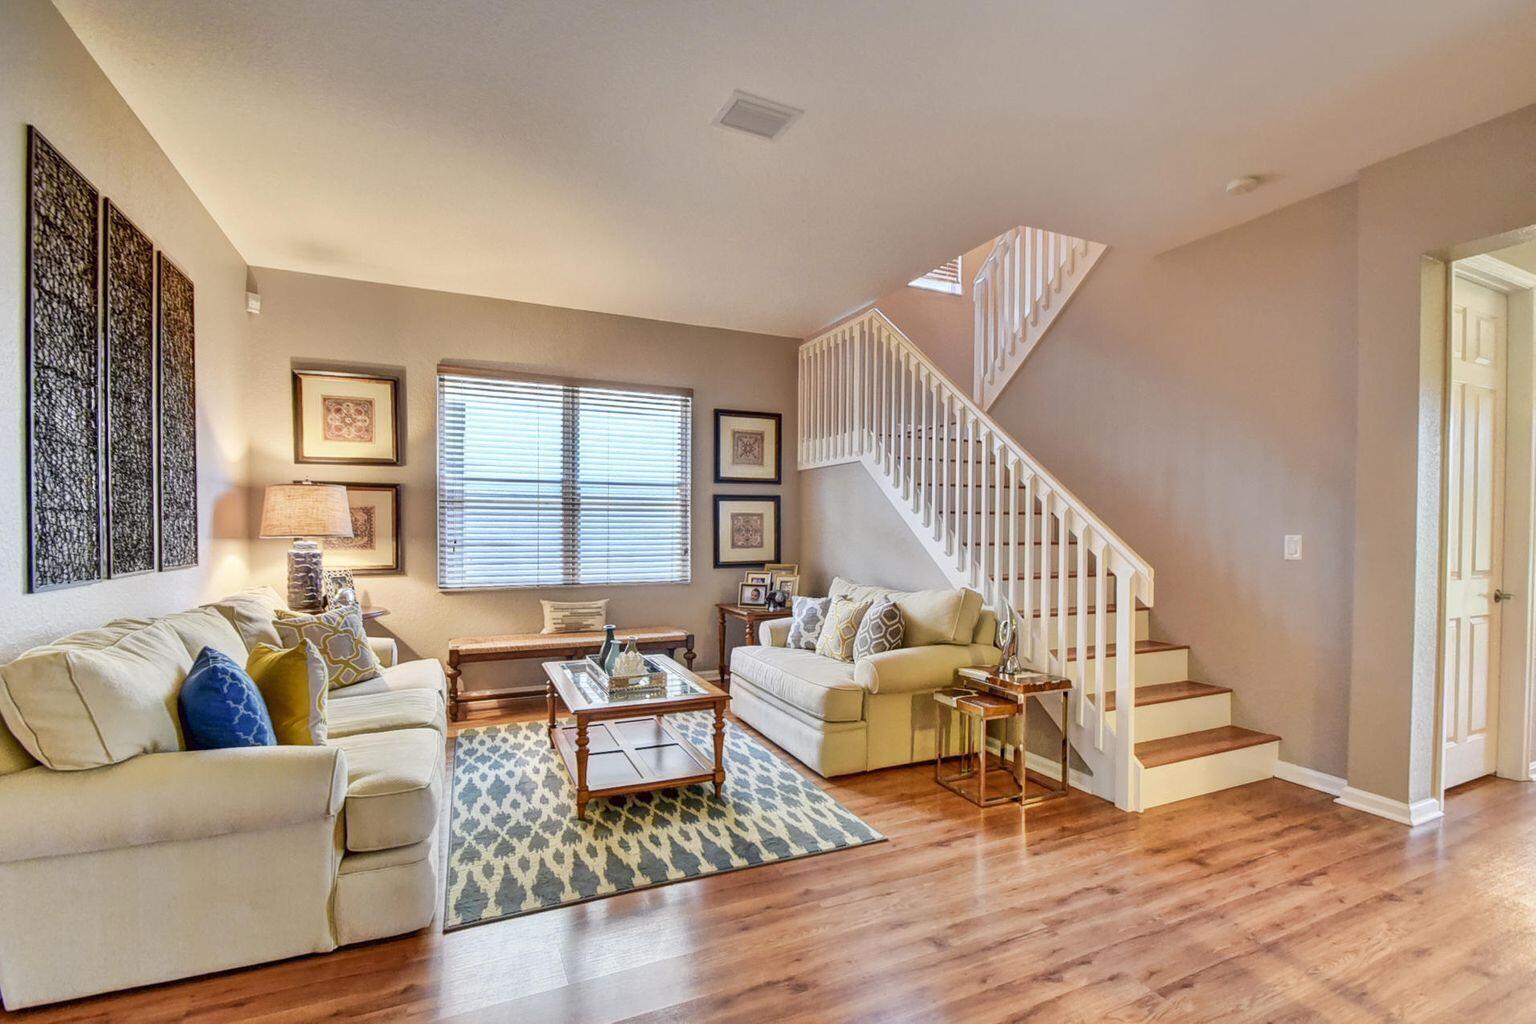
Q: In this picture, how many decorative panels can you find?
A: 3